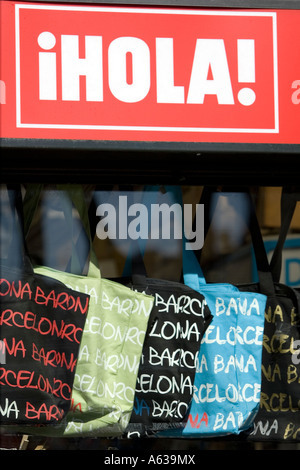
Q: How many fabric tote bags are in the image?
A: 5